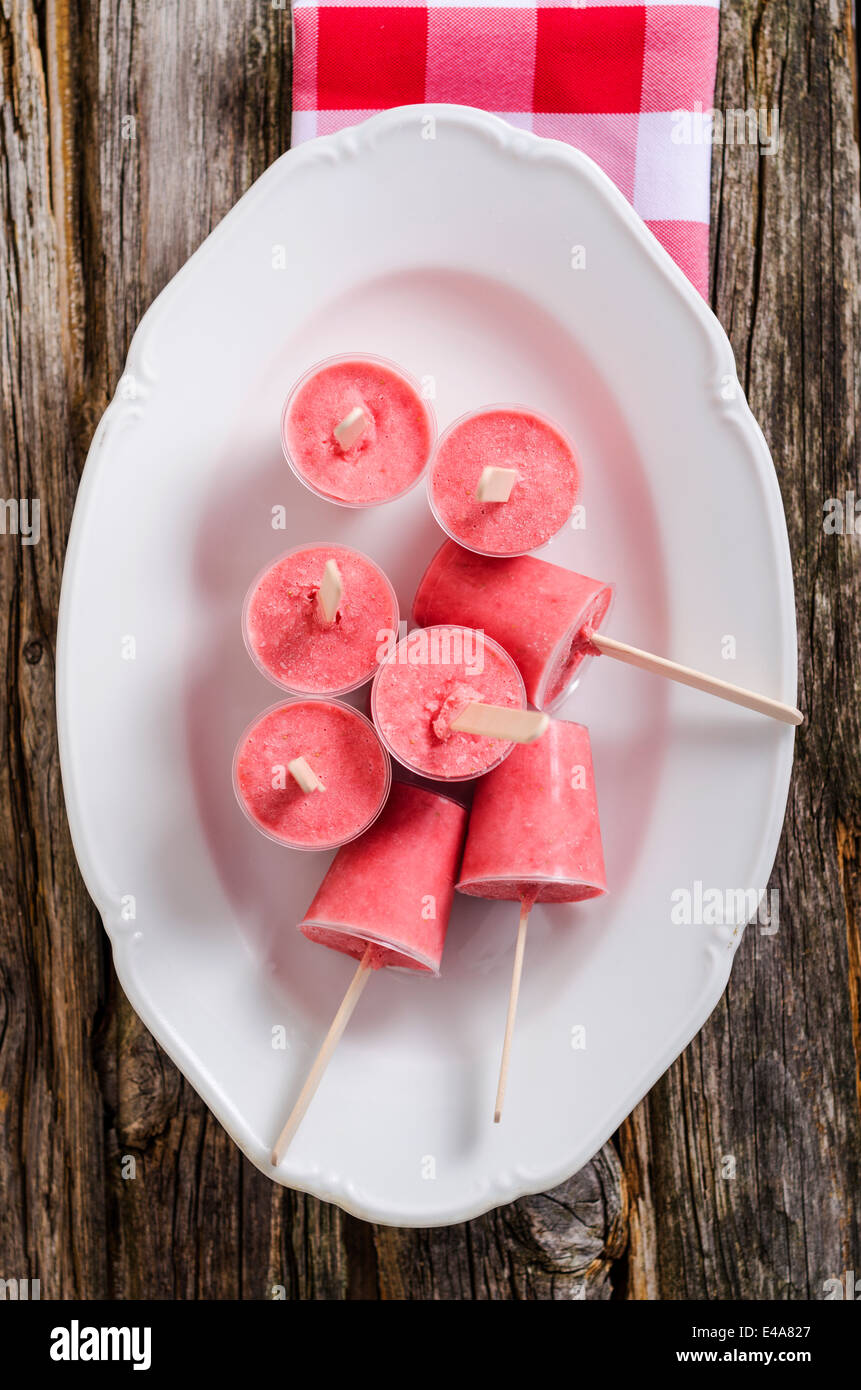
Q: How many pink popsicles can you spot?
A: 8